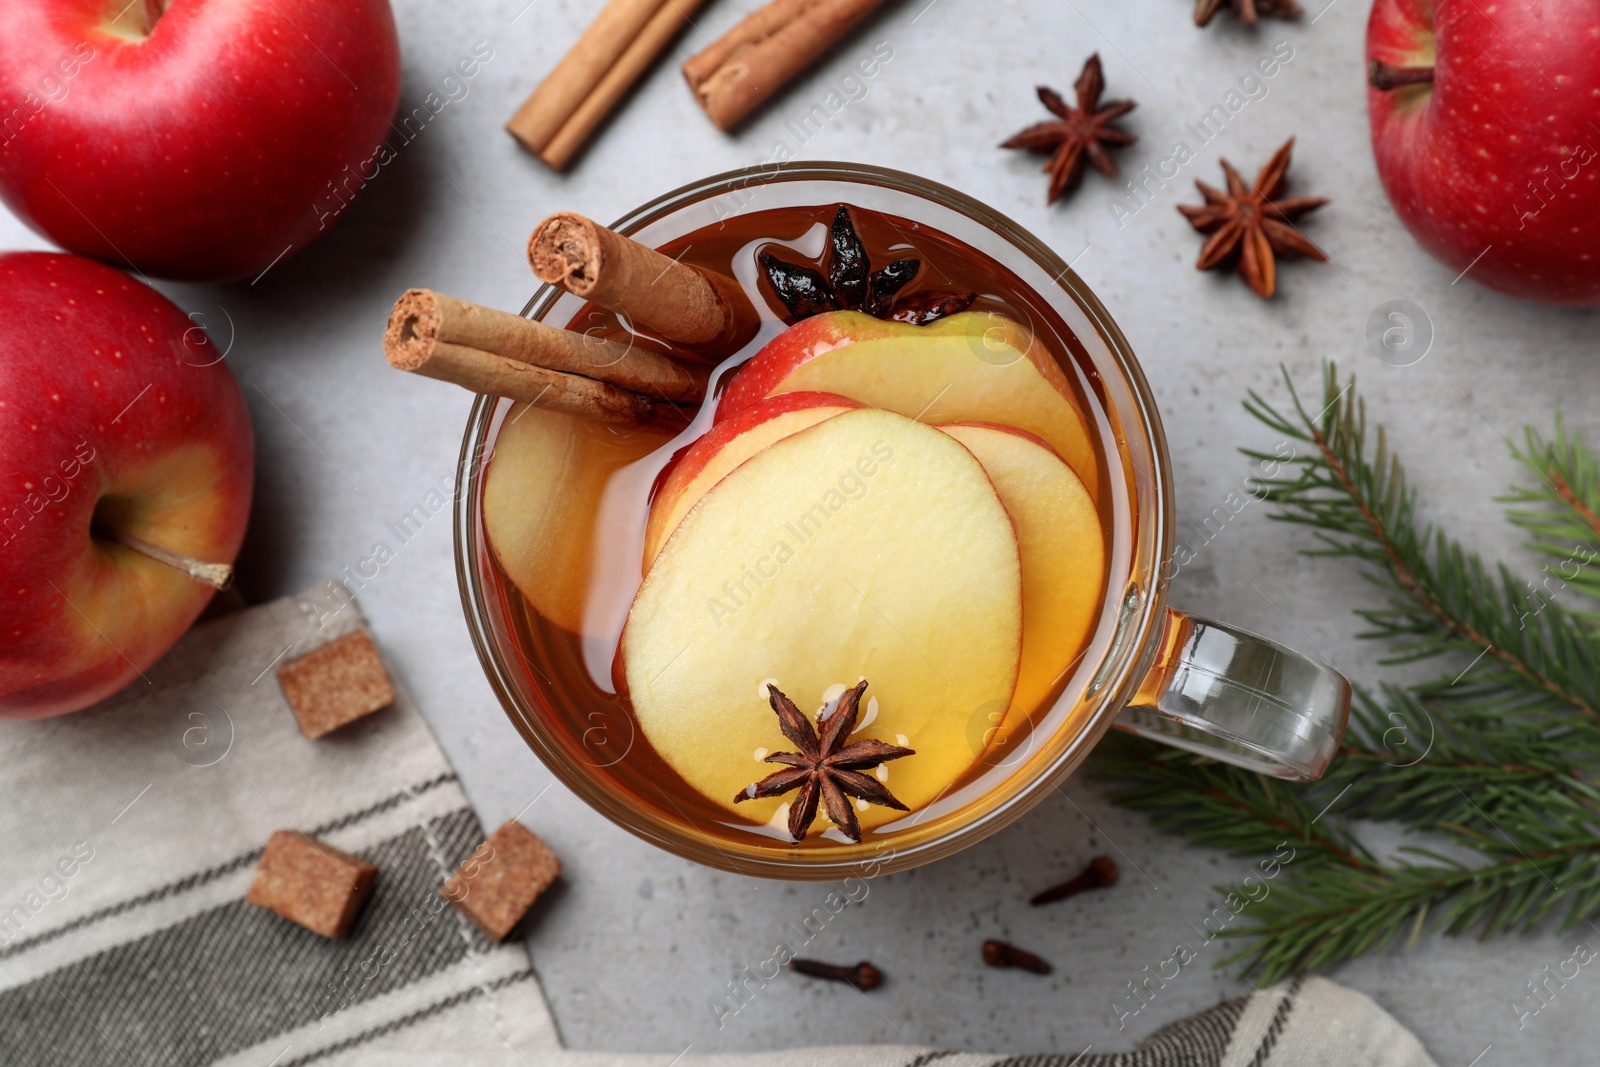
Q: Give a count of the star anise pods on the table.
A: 3